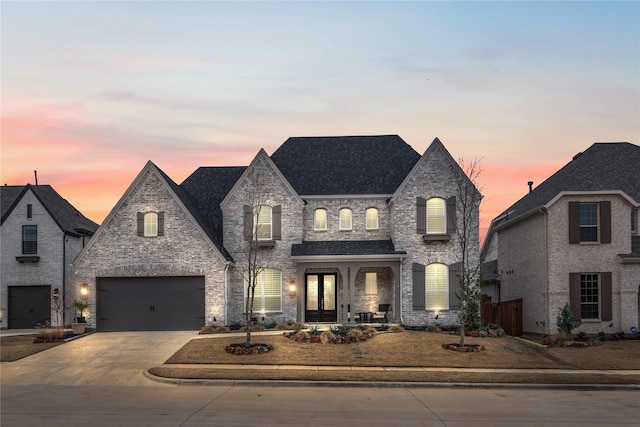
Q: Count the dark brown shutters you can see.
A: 4